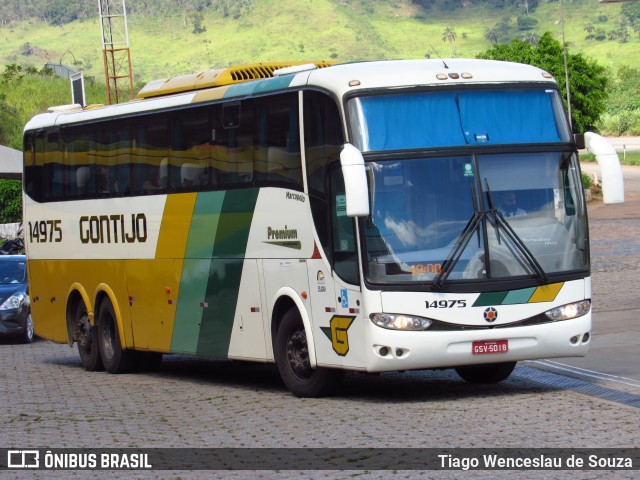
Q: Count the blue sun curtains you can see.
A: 2